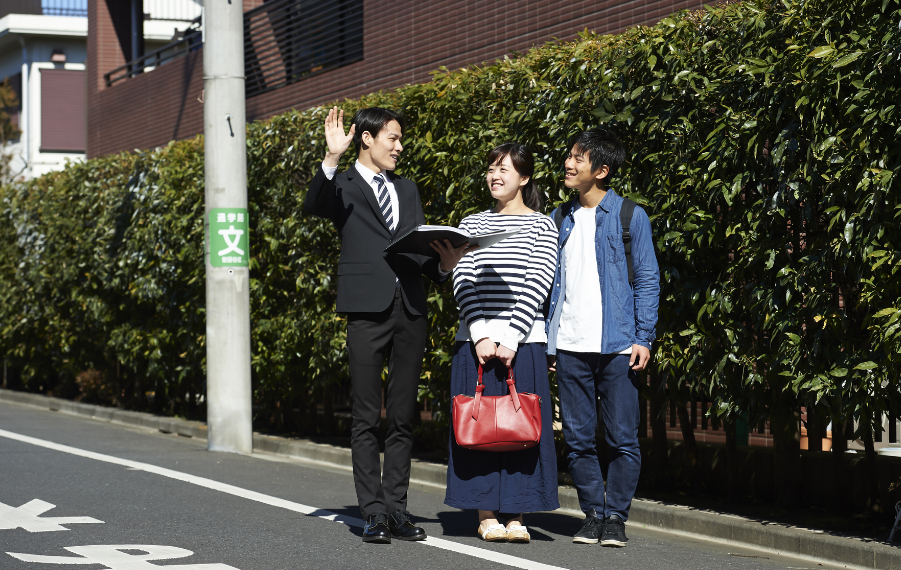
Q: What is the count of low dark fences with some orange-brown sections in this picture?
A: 1